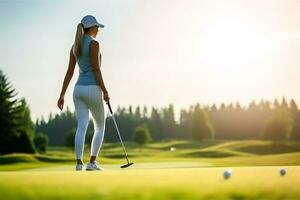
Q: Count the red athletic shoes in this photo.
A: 0